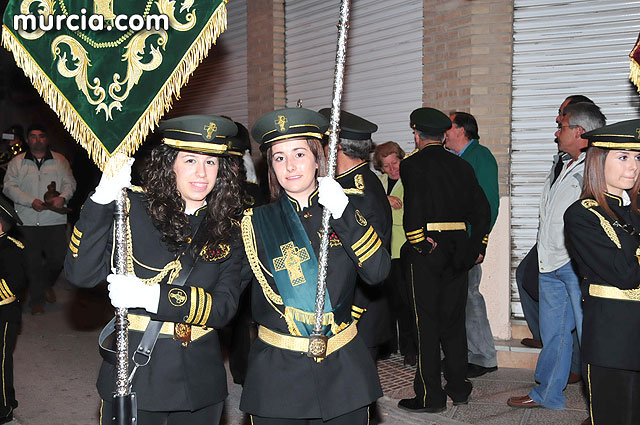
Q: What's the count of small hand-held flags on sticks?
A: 0